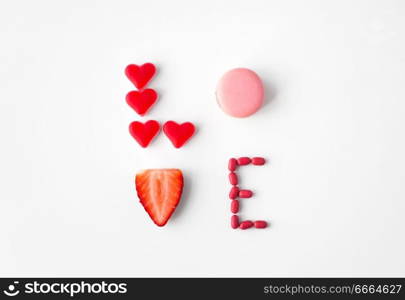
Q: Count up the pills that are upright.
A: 5